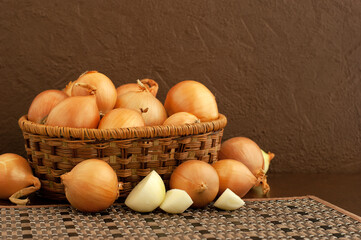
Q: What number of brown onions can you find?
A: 13